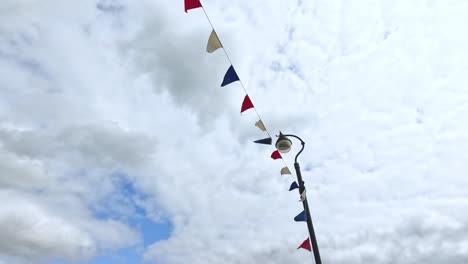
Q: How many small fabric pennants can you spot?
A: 12